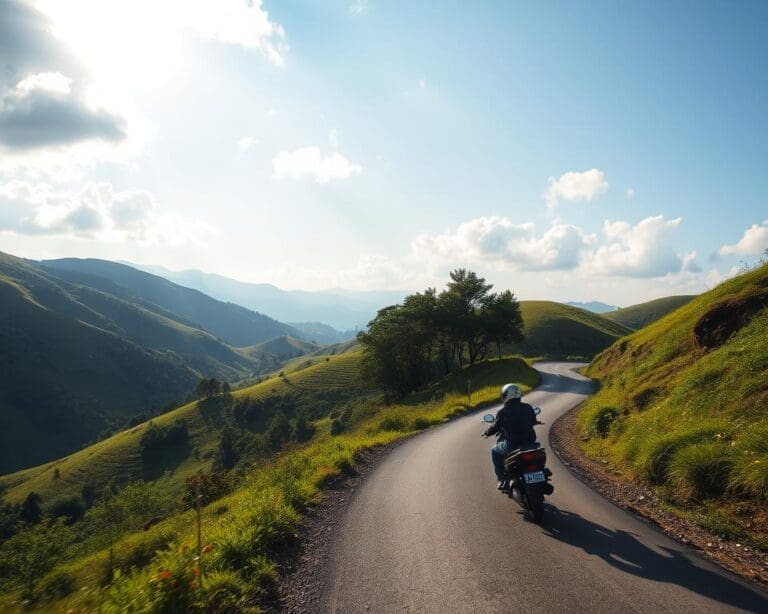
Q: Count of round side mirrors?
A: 2